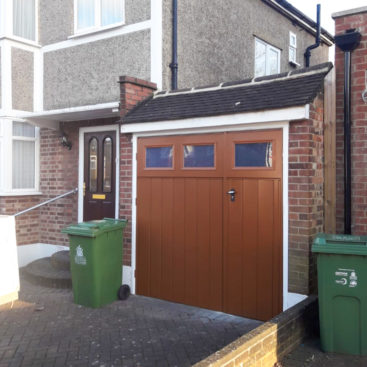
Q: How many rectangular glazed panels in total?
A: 3